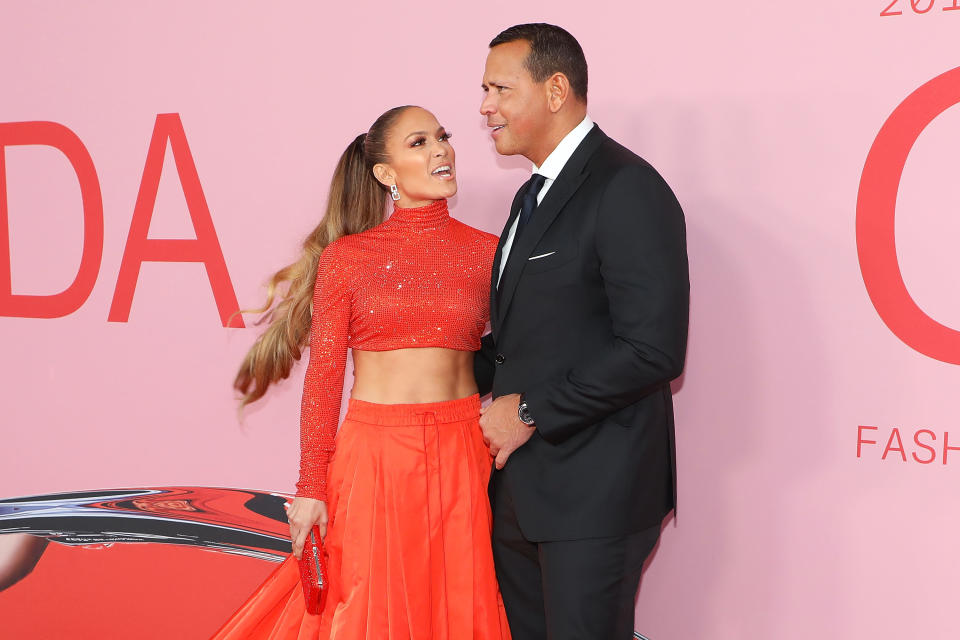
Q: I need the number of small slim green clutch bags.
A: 0